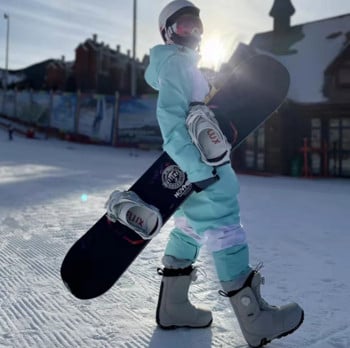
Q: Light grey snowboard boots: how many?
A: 2